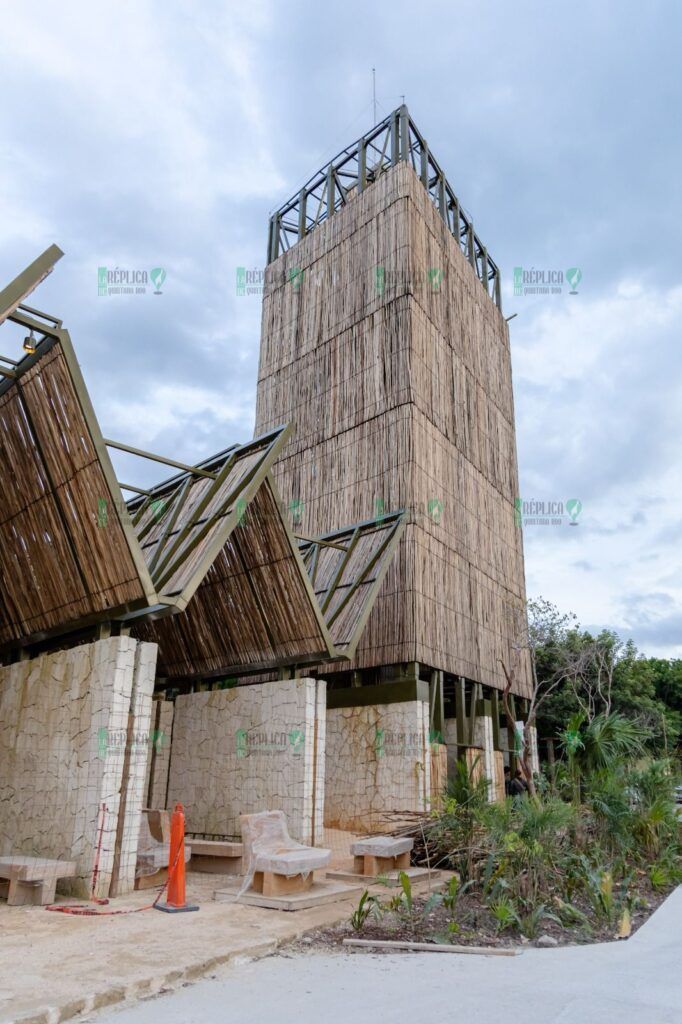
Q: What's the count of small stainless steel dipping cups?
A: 0